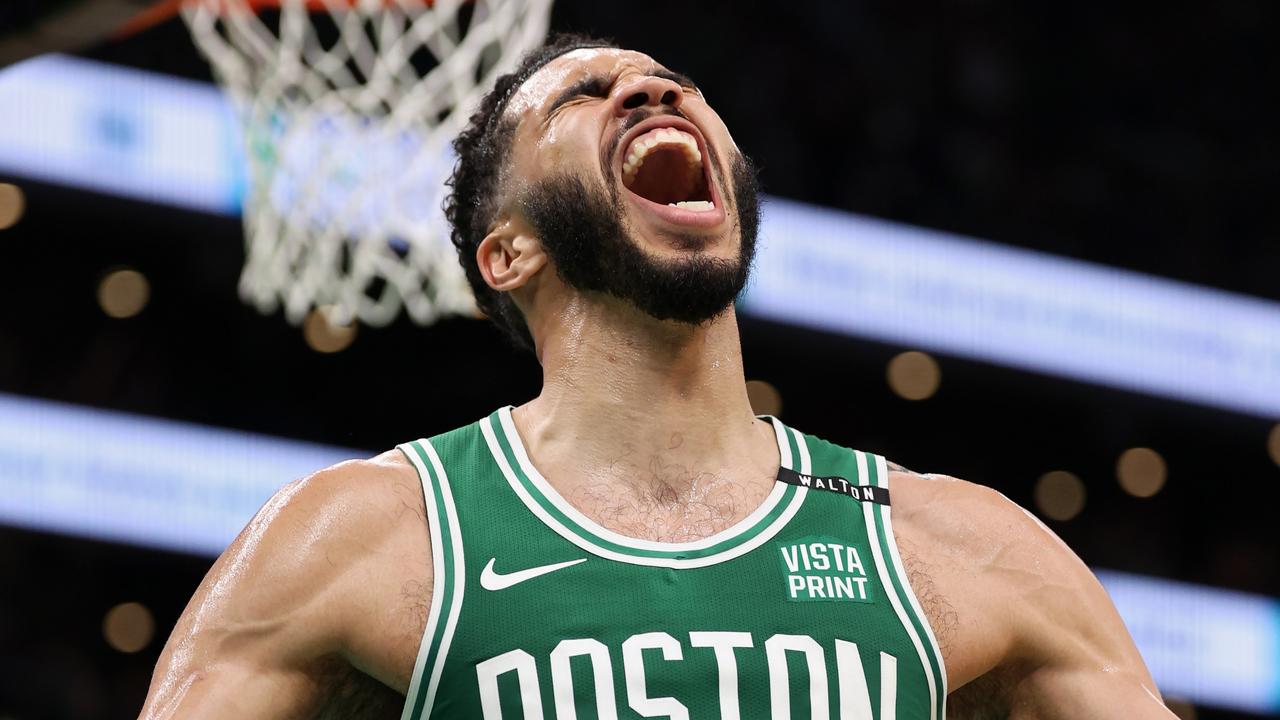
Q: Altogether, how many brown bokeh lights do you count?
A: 9